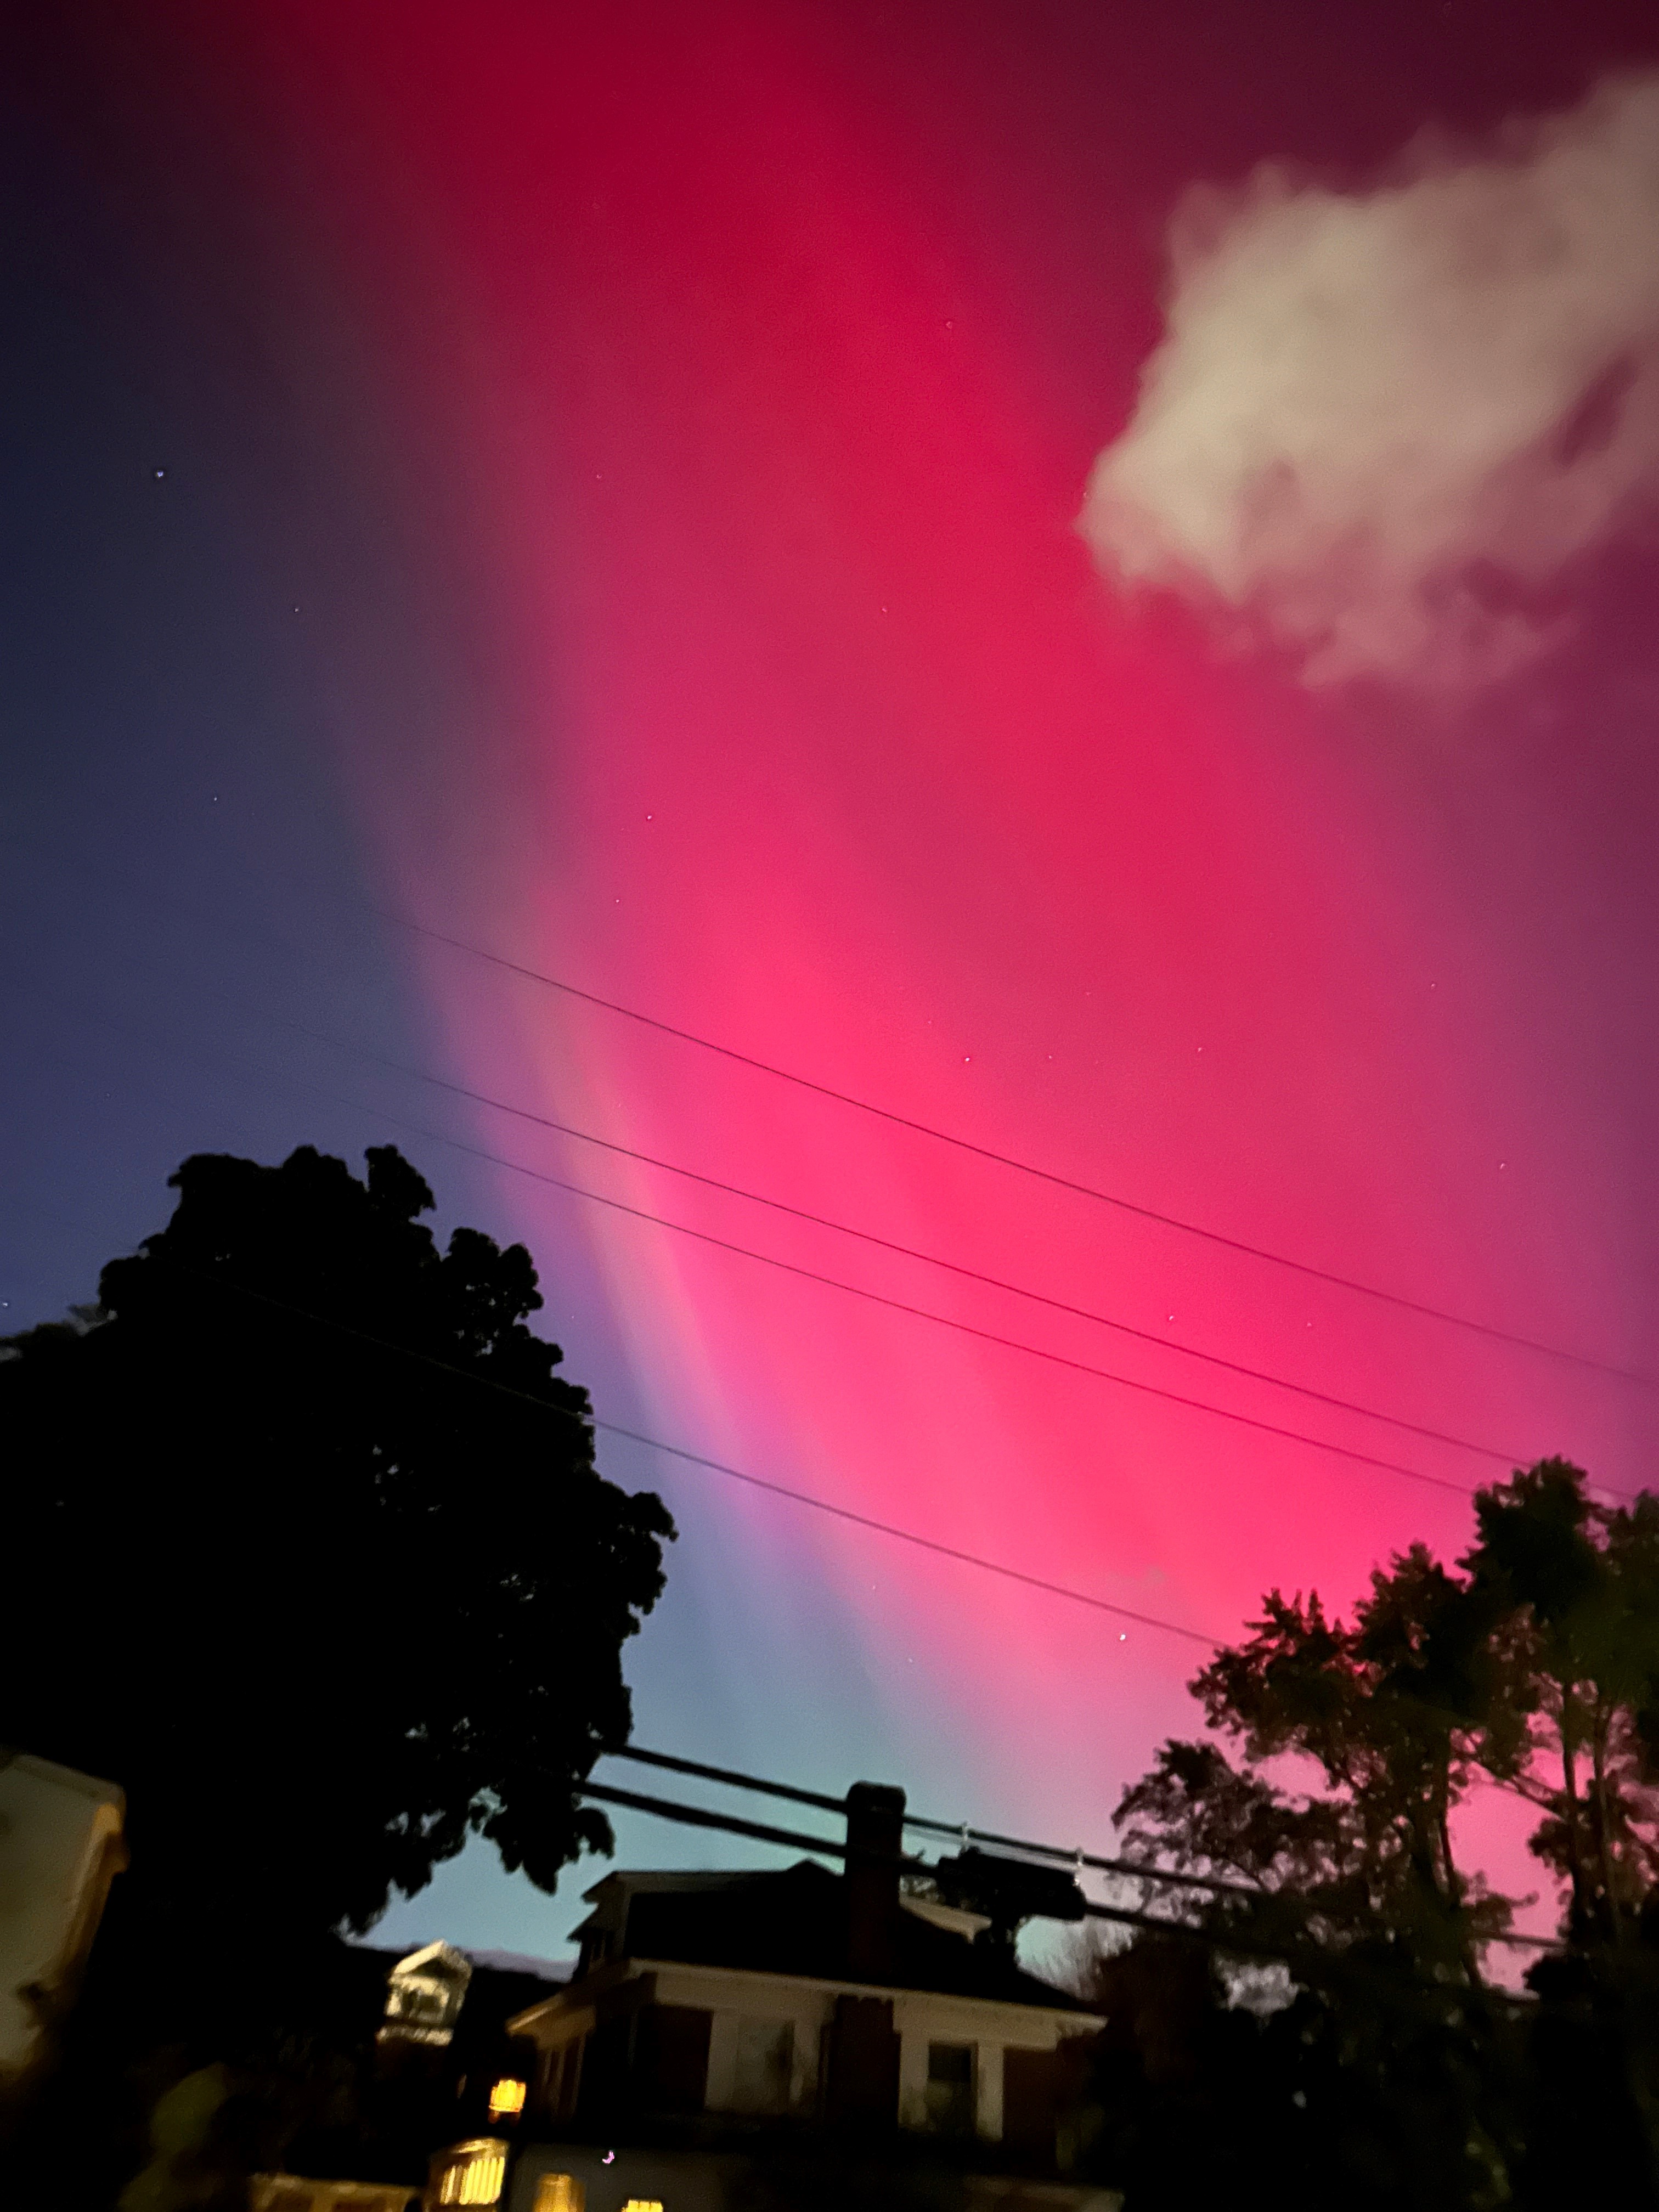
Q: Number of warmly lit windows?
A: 4